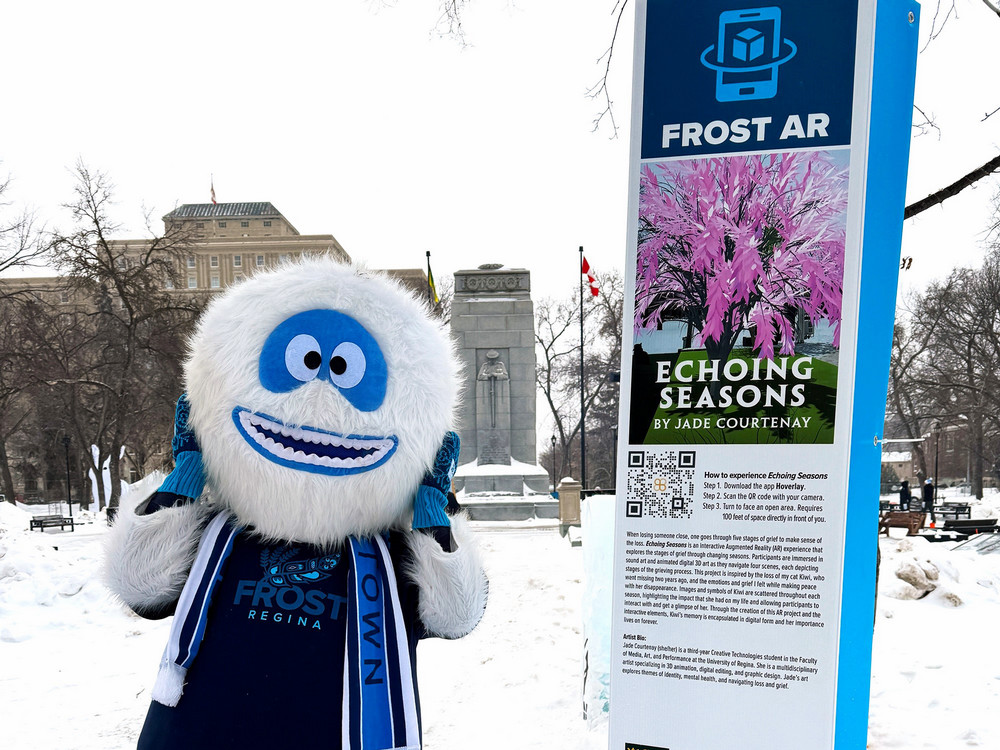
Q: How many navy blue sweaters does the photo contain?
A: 1